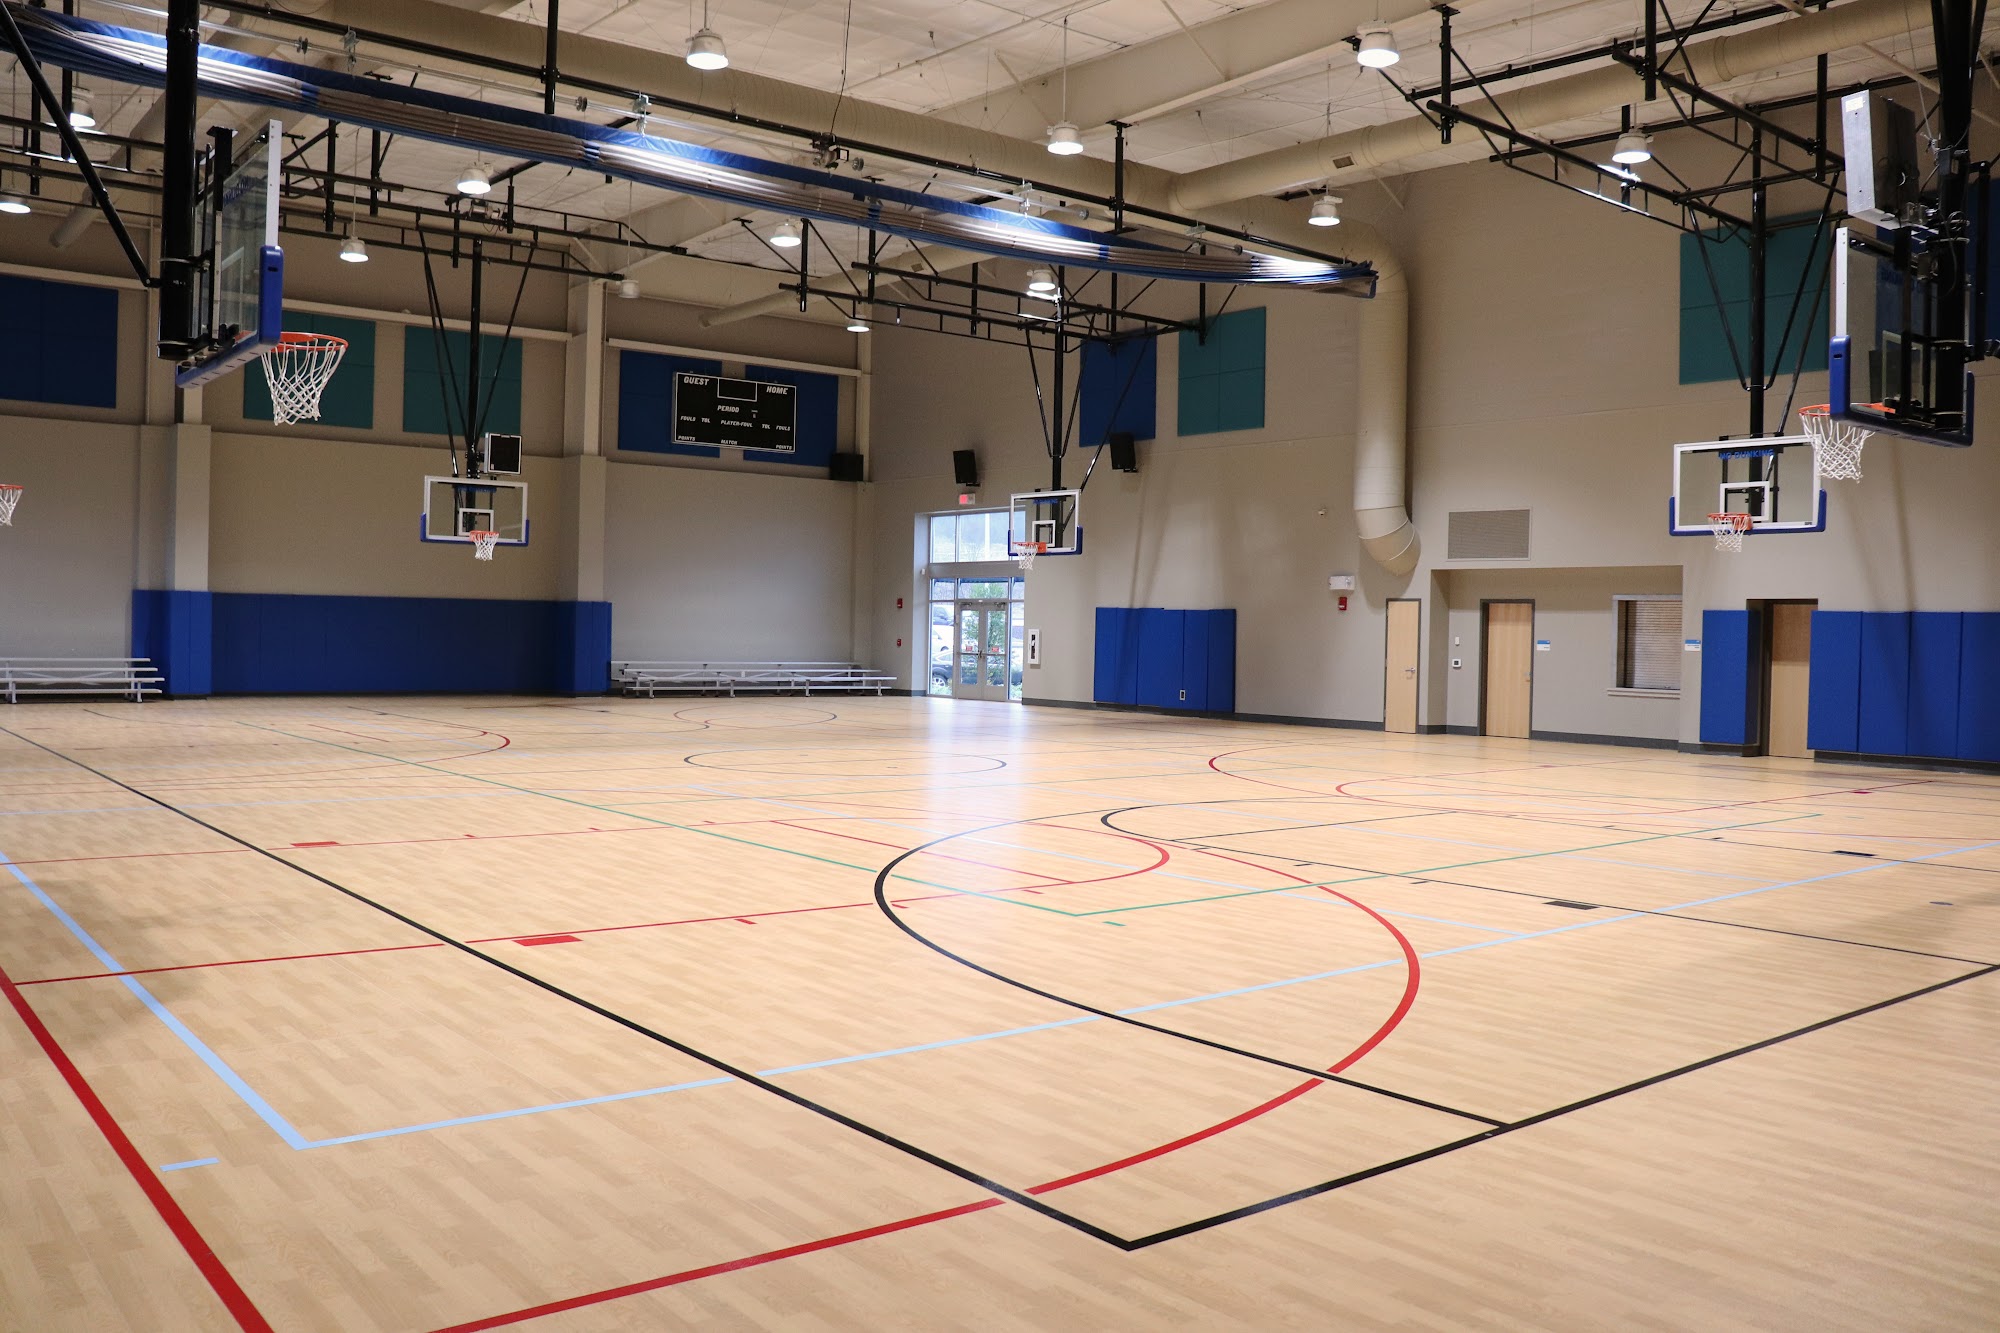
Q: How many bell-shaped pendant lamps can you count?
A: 13